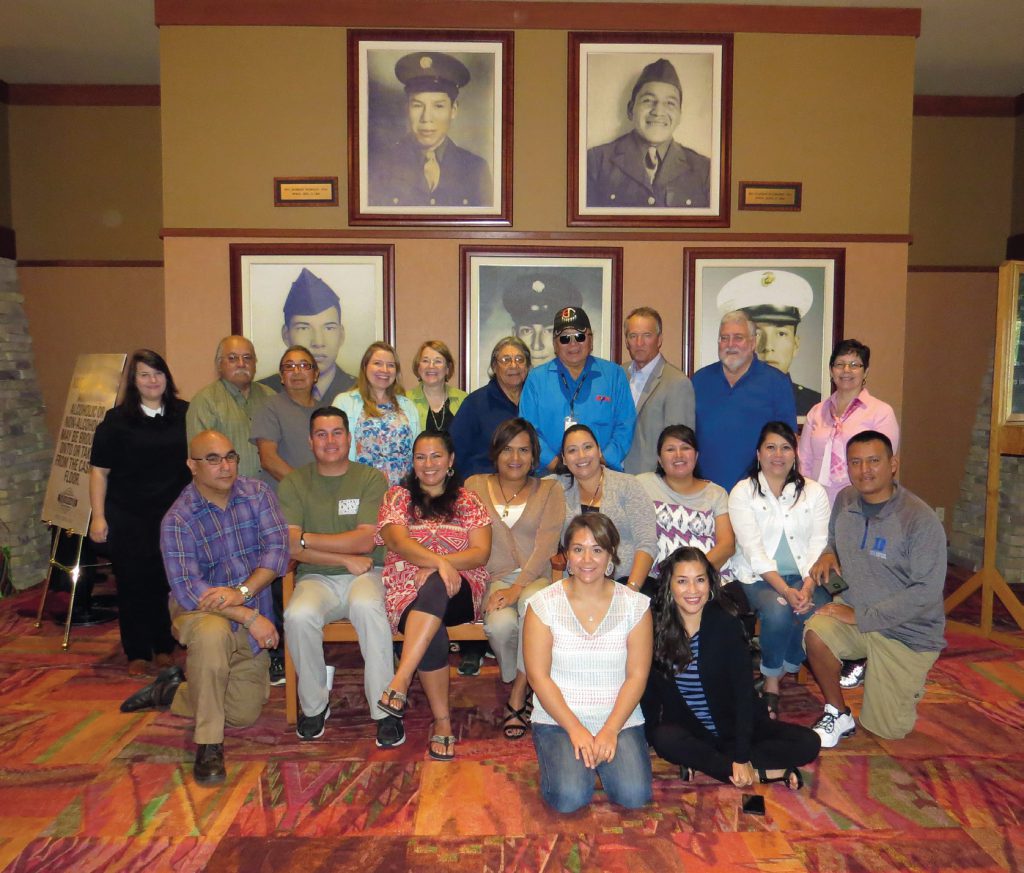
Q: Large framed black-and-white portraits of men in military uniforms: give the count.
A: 5